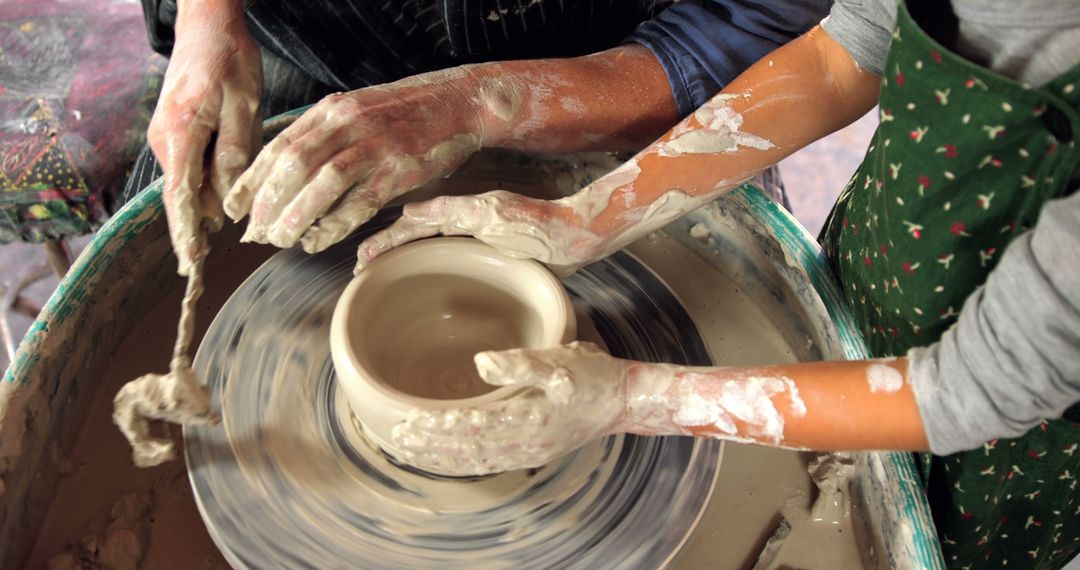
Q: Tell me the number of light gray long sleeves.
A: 2